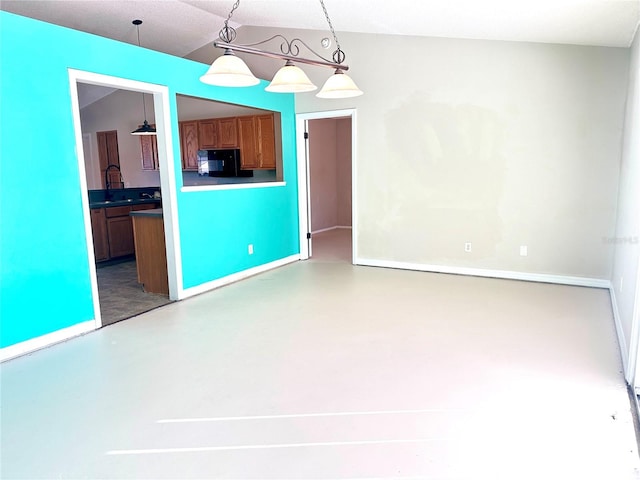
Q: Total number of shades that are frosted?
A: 3